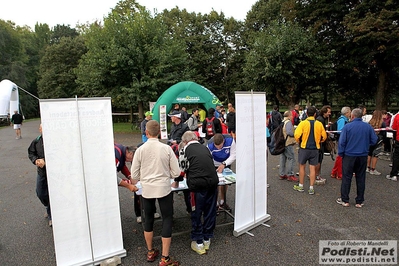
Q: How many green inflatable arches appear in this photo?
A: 1